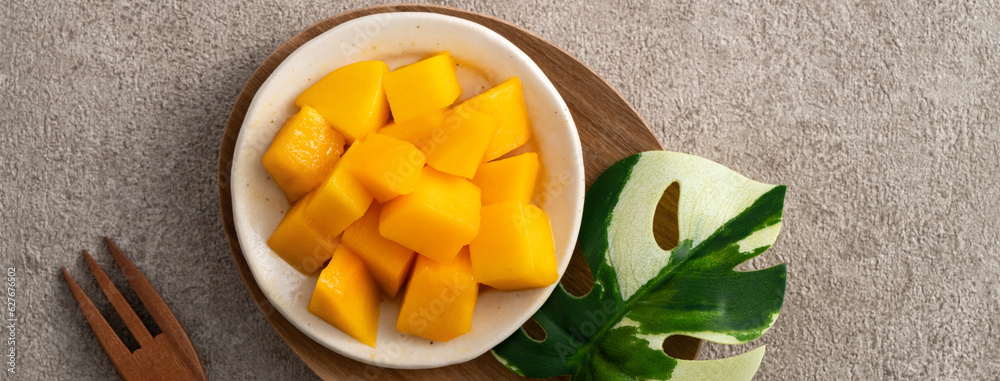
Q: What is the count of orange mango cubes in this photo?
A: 15